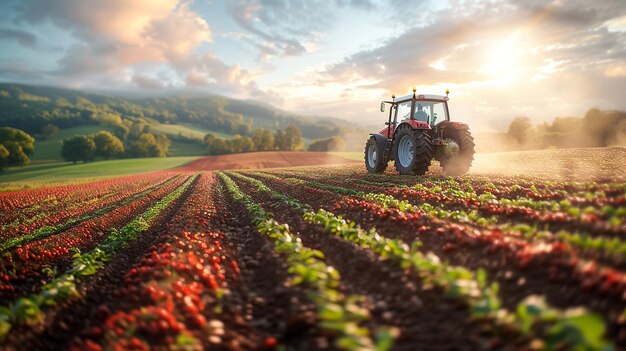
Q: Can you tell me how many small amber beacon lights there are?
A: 3